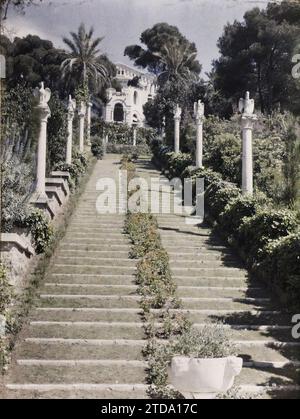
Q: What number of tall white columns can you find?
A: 7